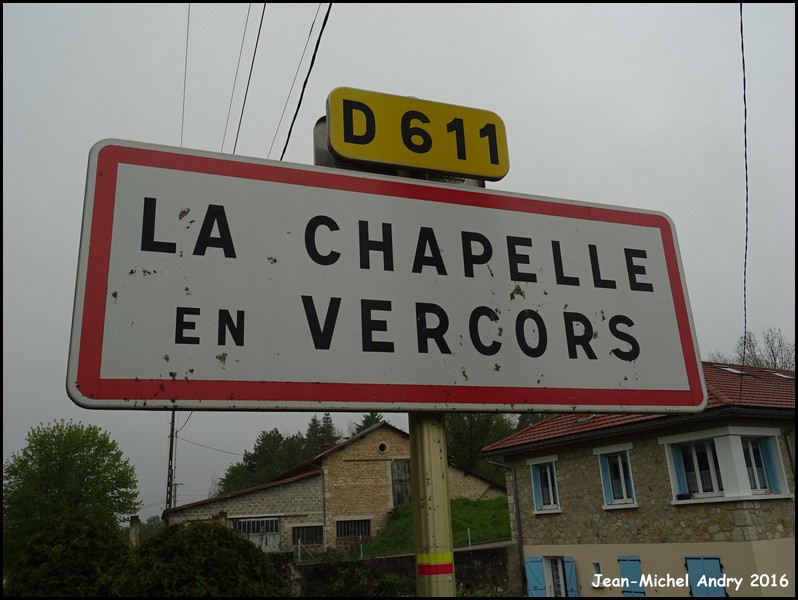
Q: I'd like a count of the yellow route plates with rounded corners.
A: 1